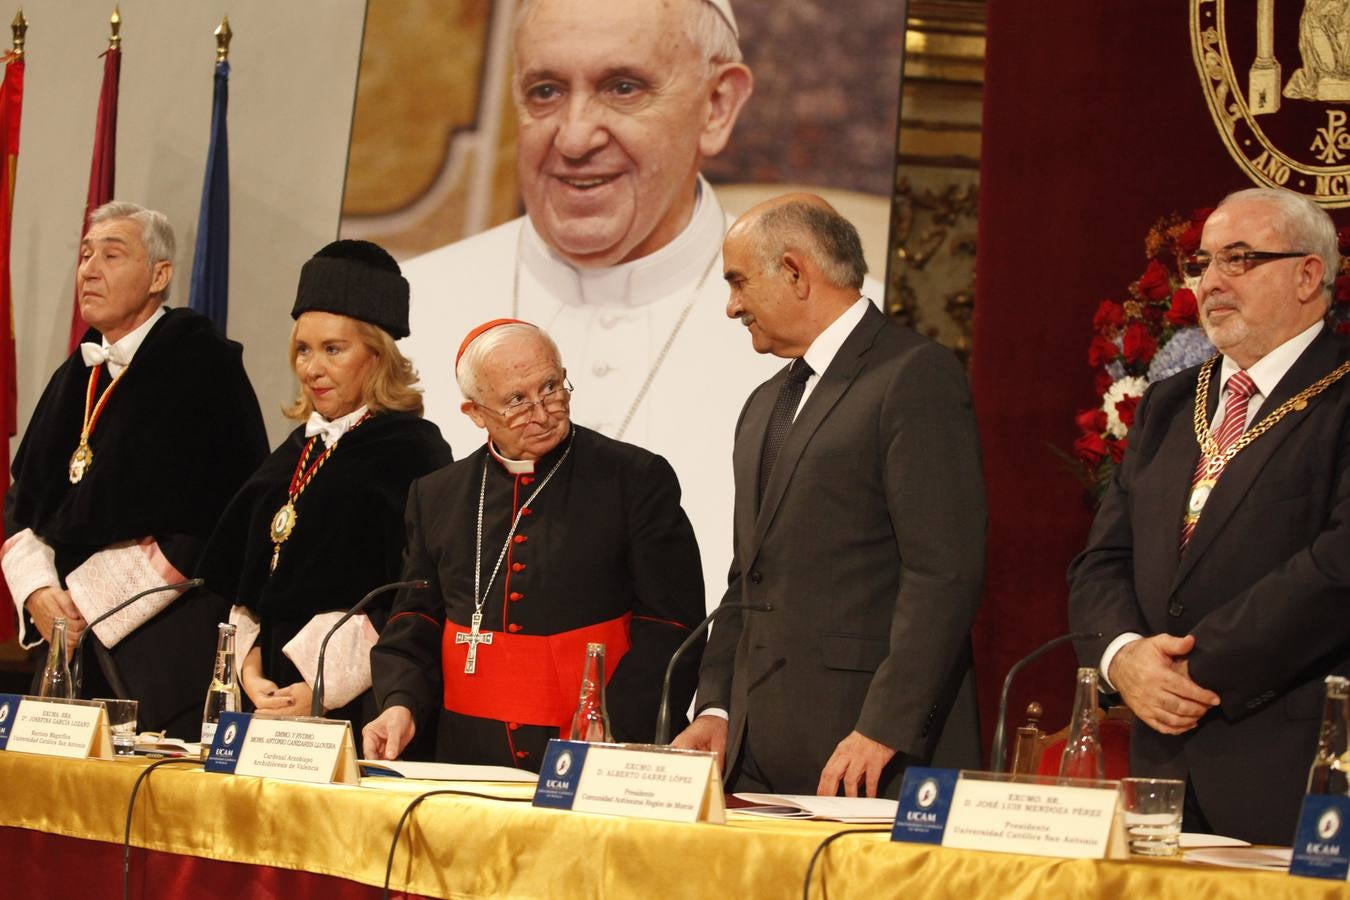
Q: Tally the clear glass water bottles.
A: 5